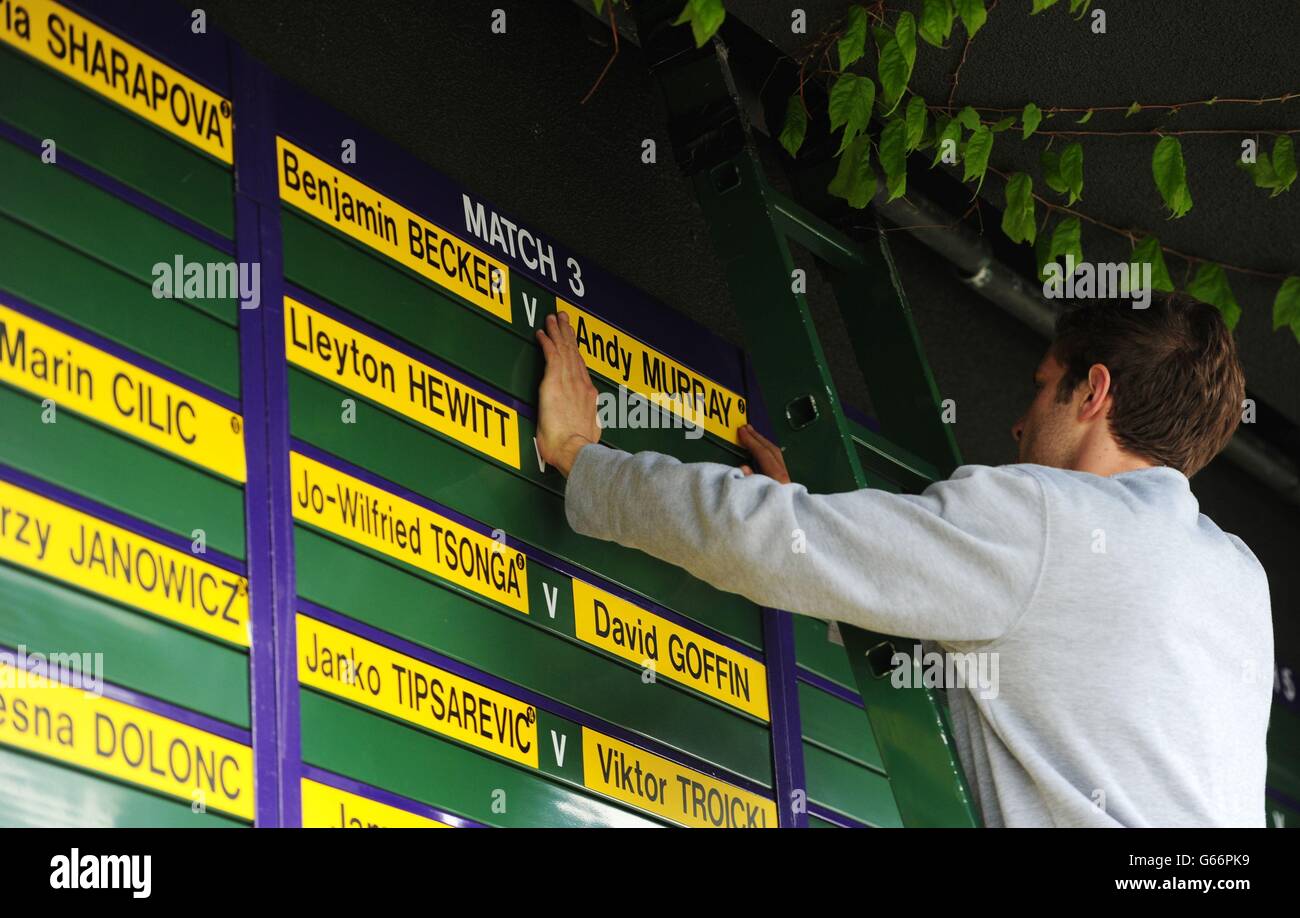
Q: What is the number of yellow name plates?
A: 12